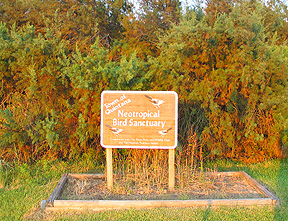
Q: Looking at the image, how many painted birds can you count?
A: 3